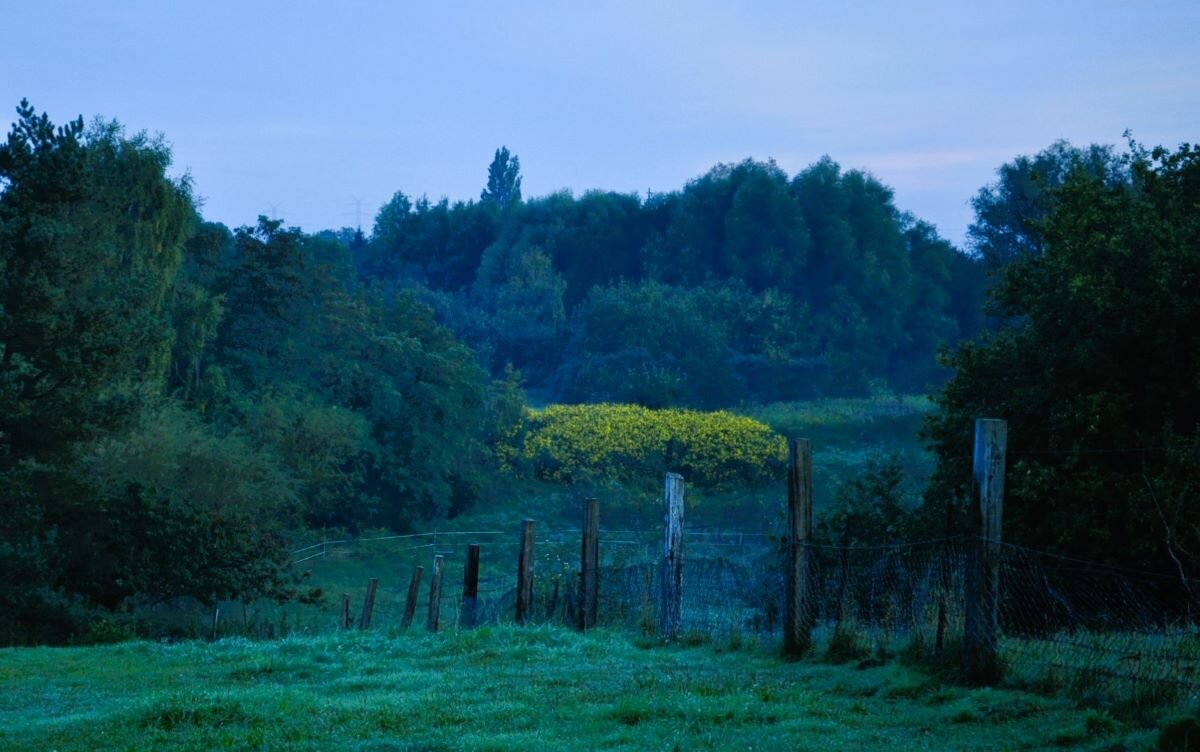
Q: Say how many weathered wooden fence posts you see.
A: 10